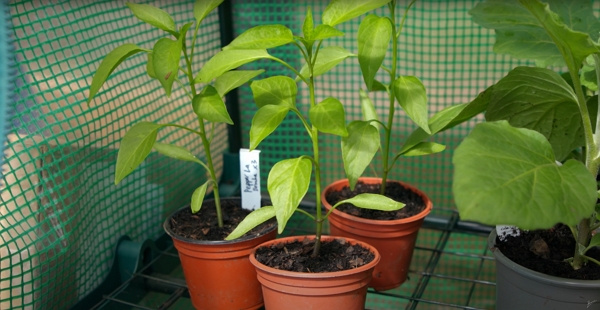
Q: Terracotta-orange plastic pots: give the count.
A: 3